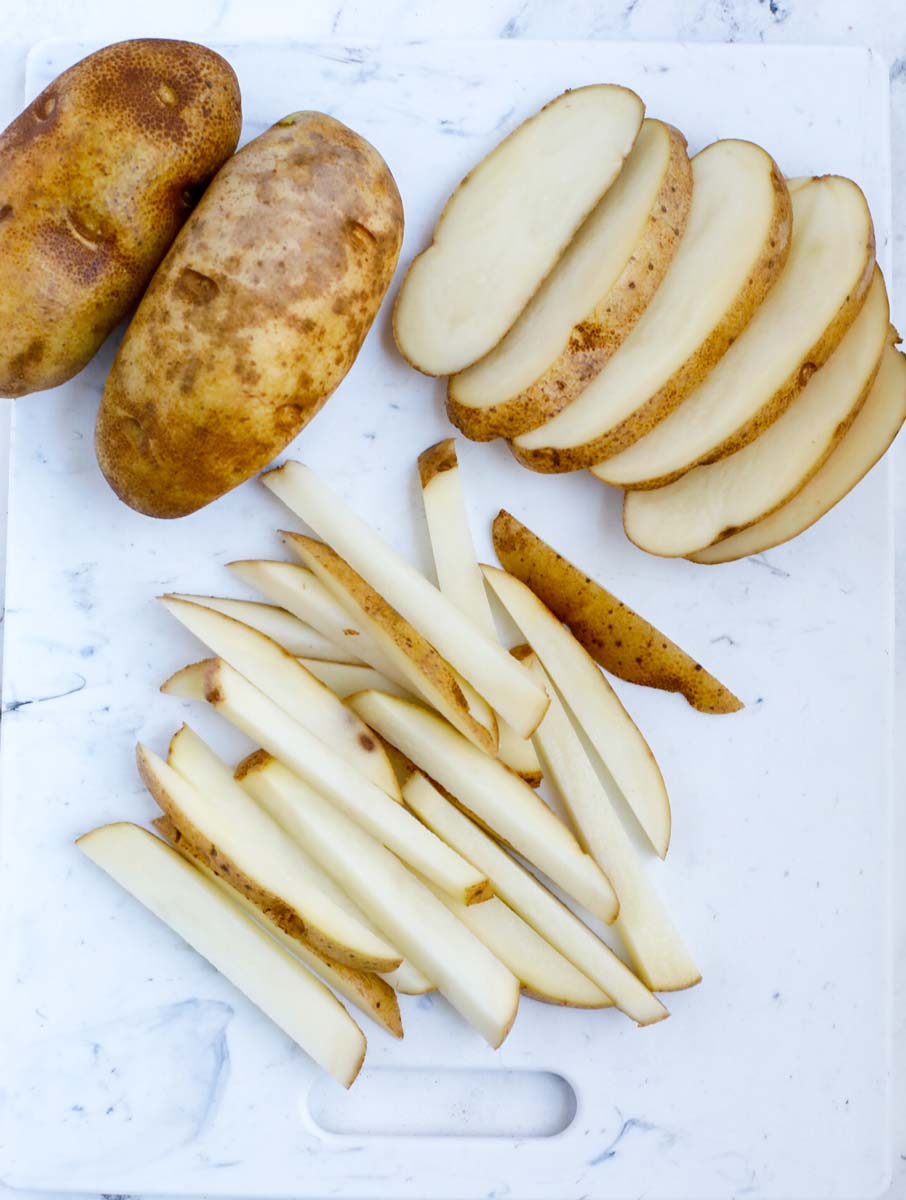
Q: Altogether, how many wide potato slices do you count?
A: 6